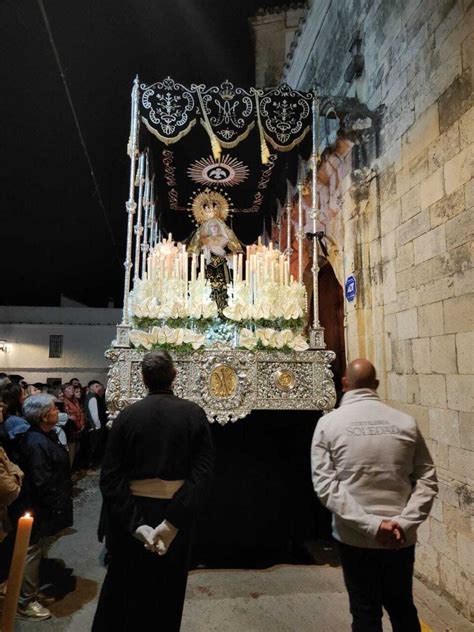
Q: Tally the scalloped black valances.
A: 3